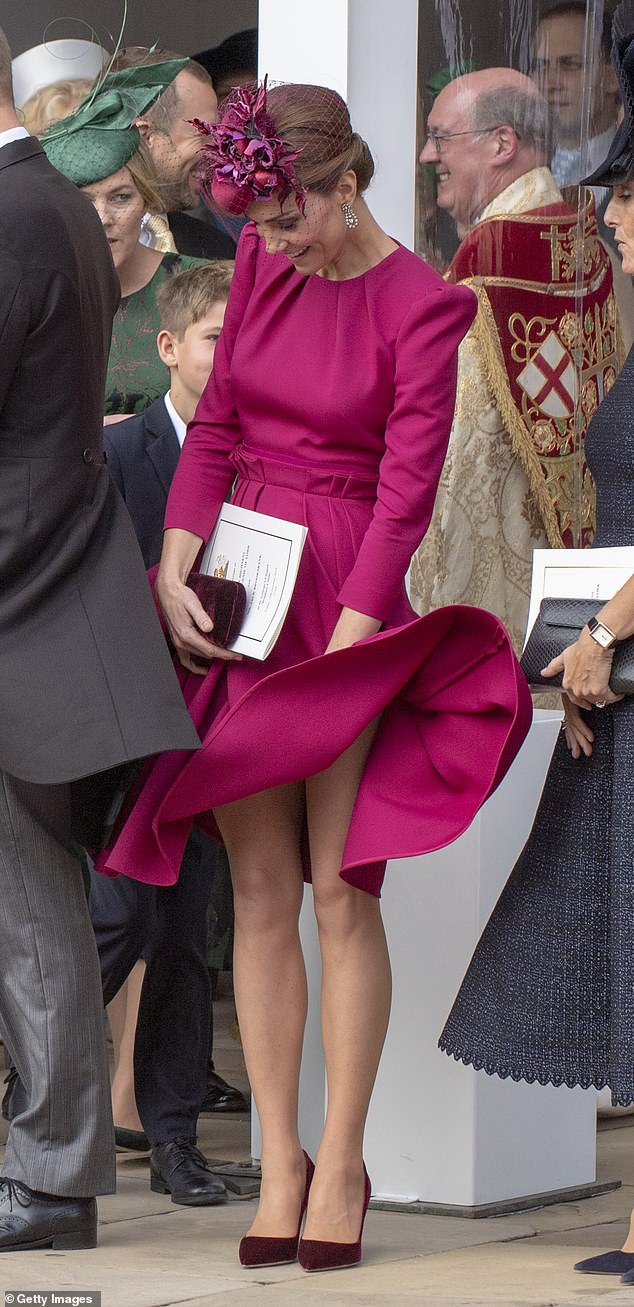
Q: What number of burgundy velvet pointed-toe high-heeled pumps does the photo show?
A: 2